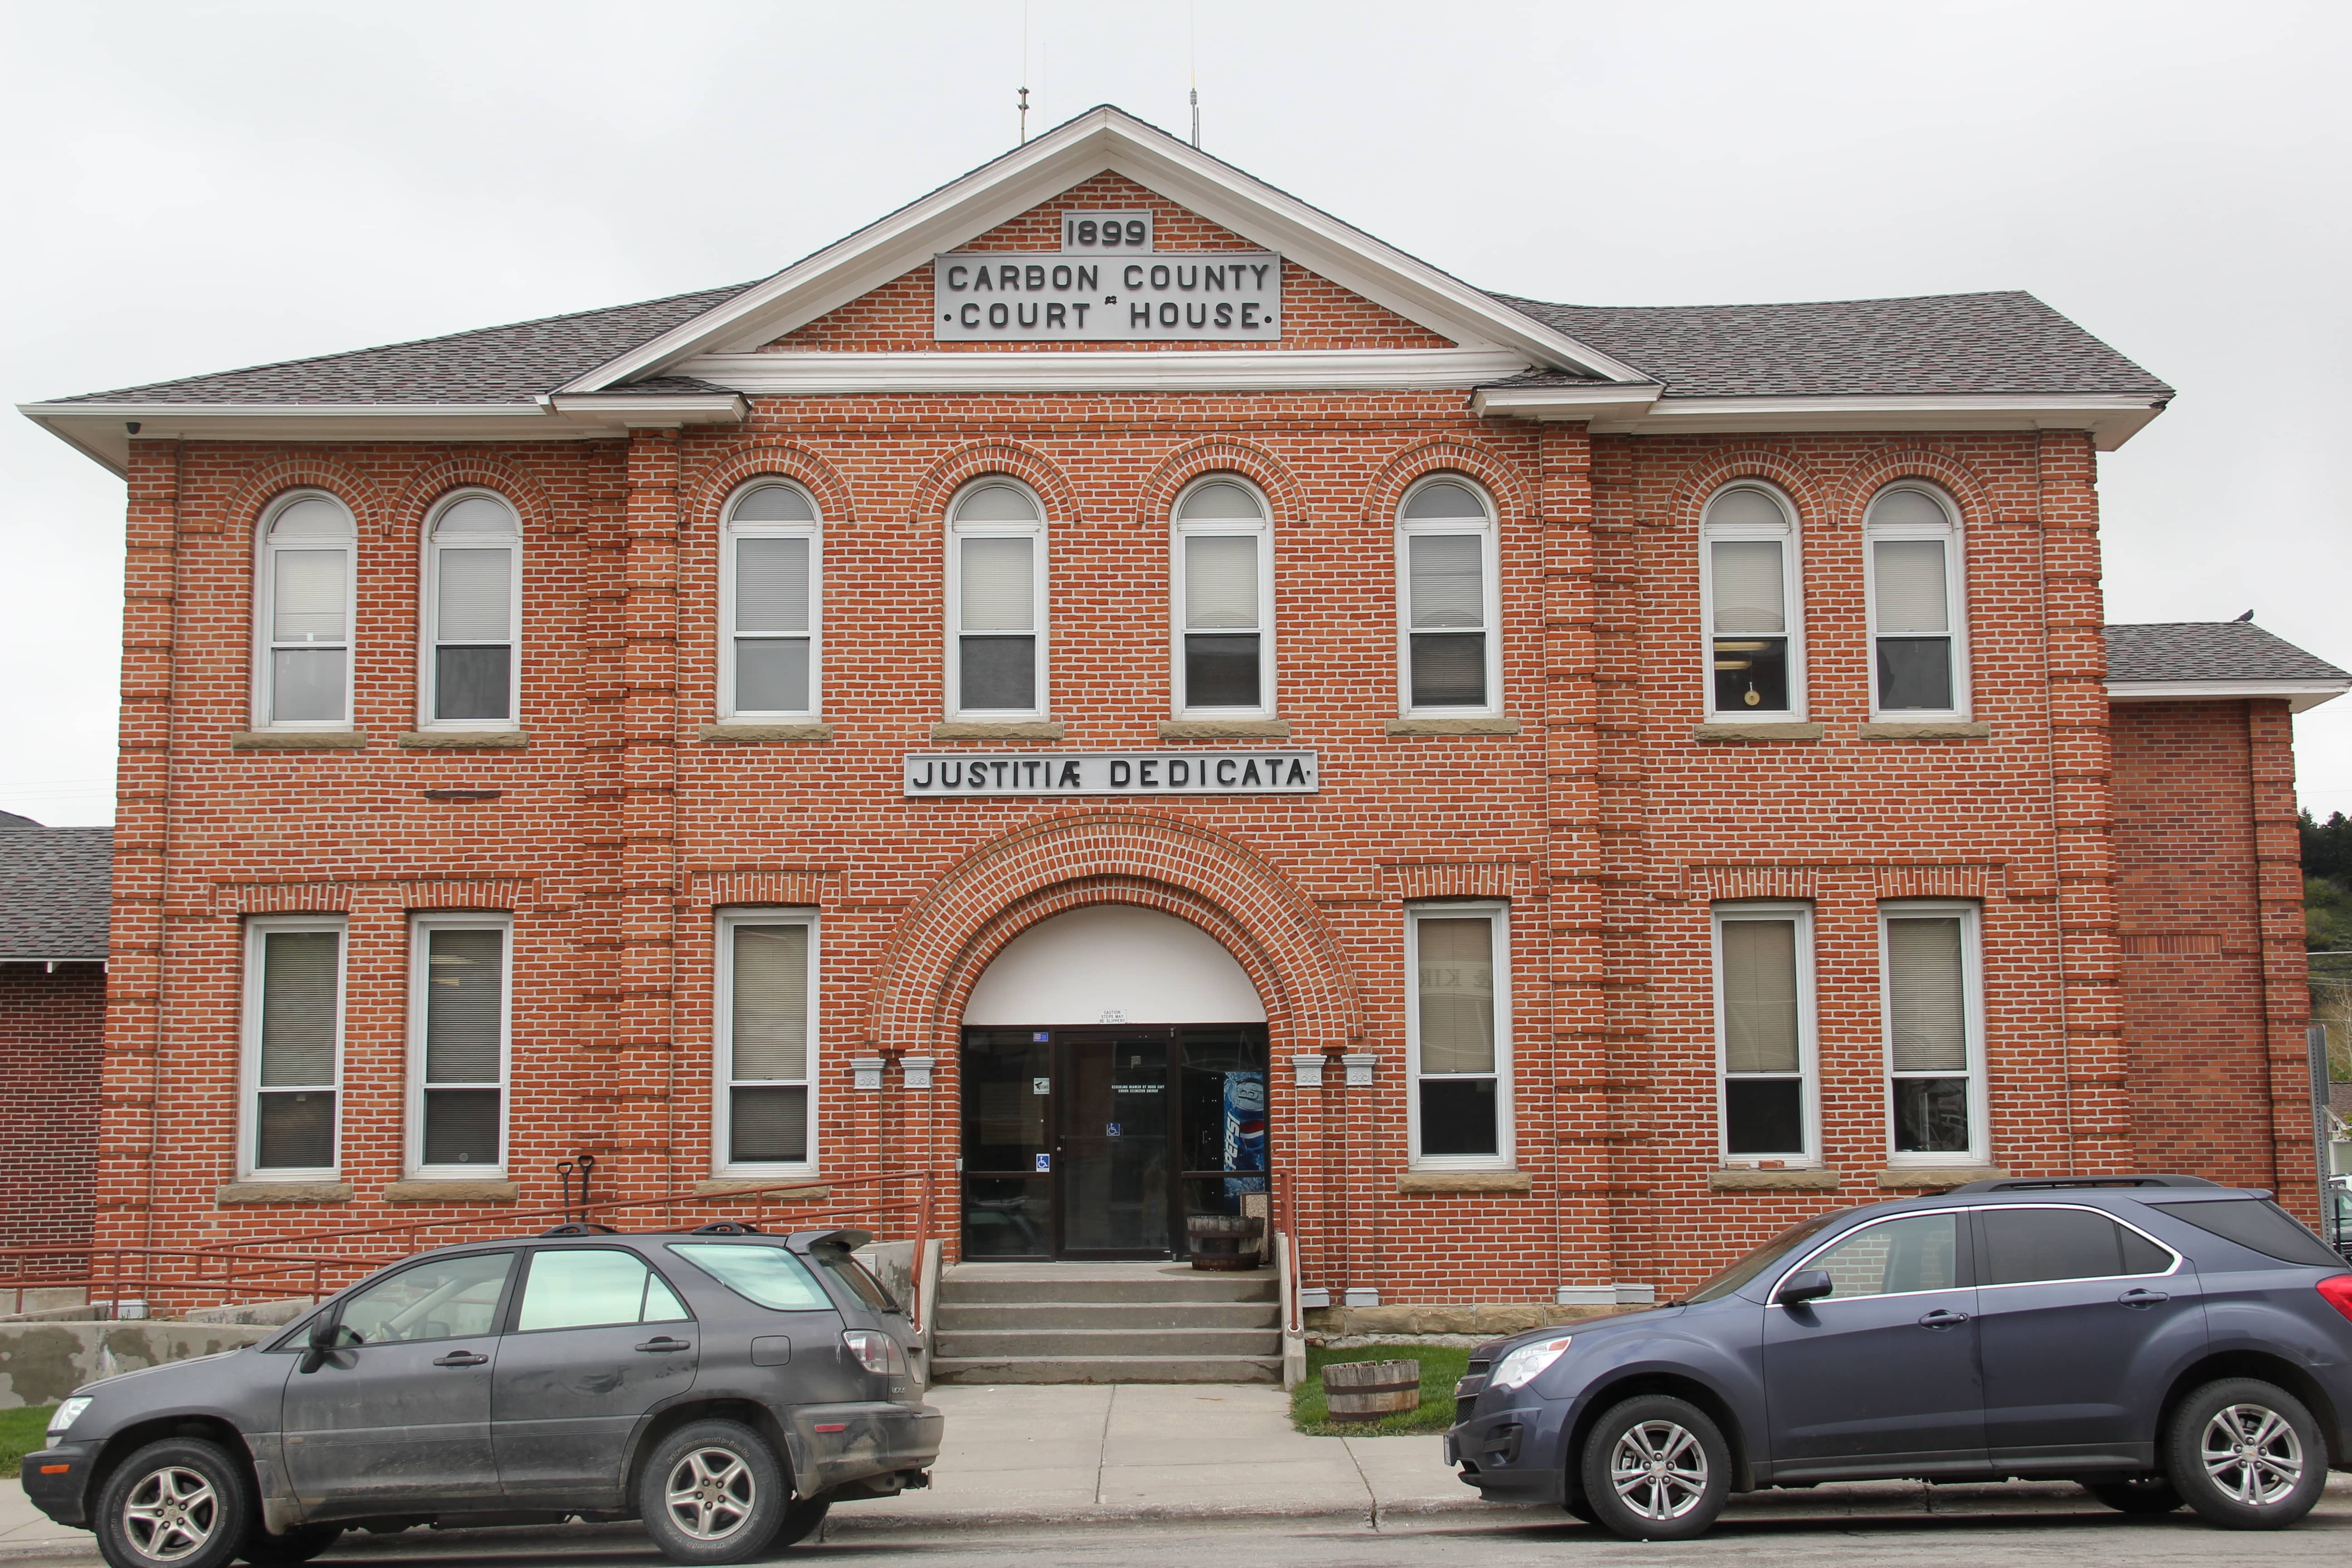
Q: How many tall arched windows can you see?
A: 8